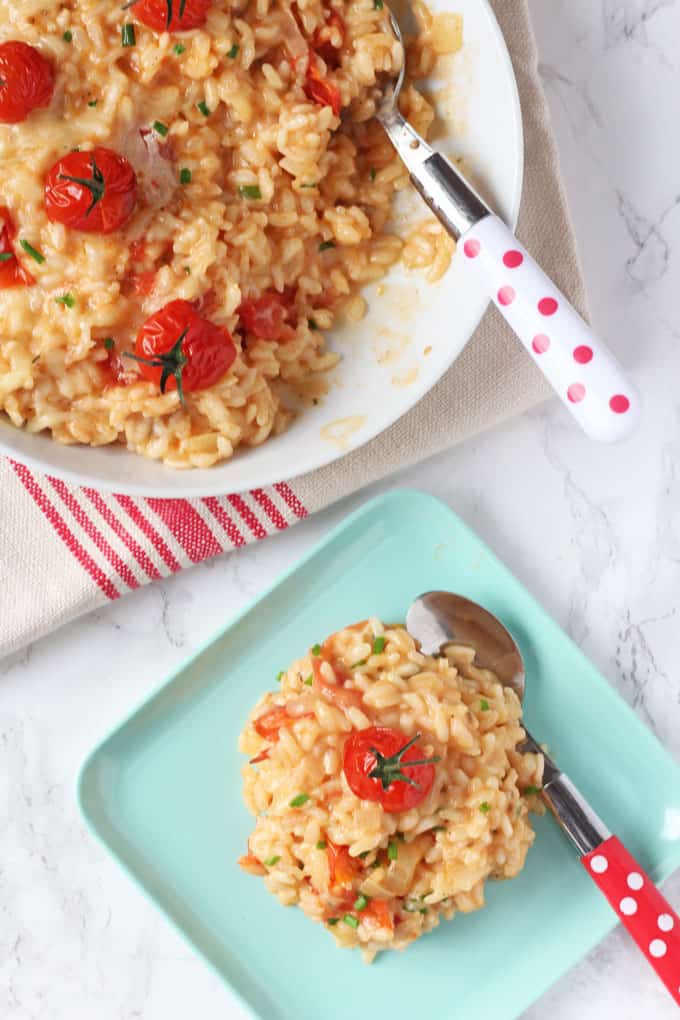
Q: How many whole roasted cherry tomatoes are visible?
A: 5